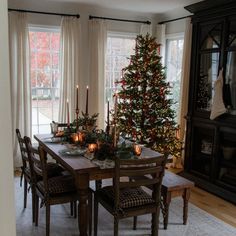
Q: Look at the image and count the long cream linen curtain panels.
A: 6